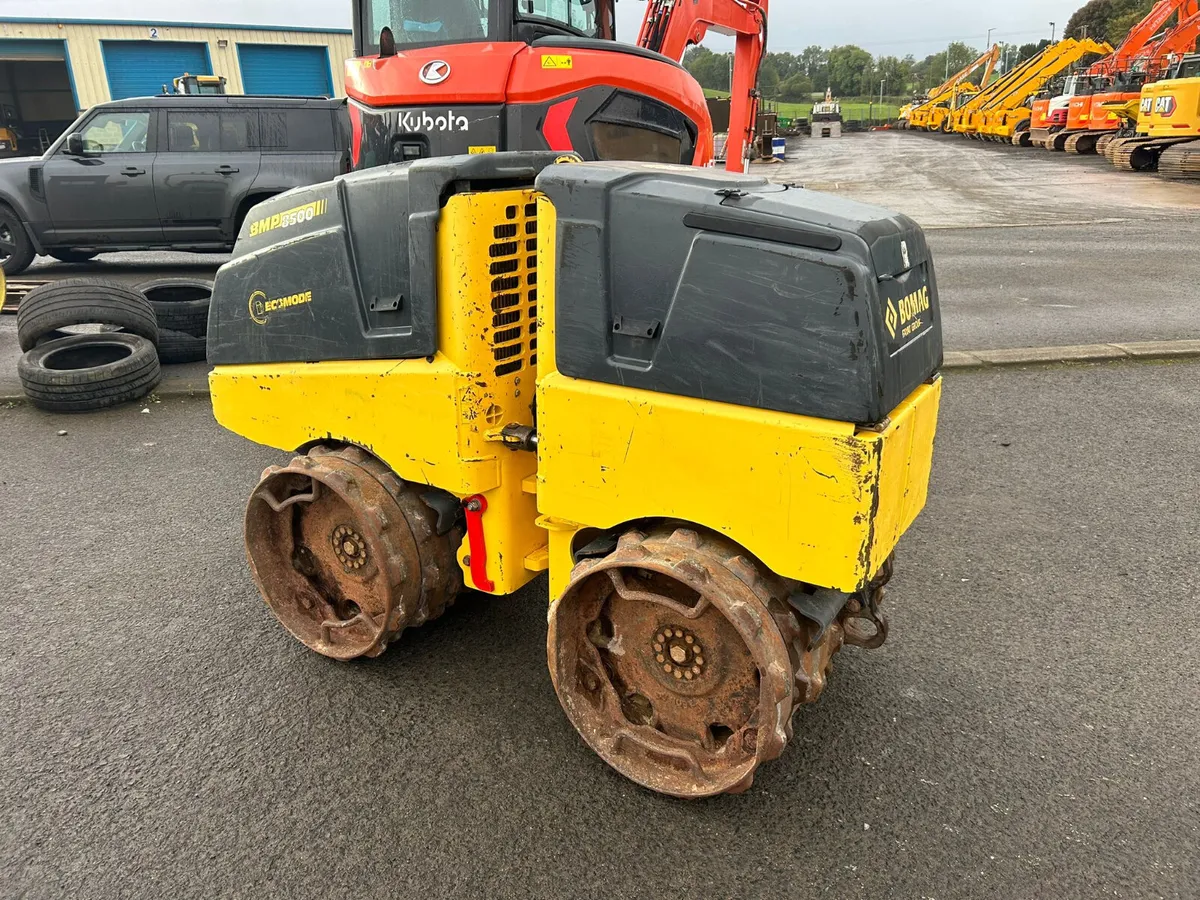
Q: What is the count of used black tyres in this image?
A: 4